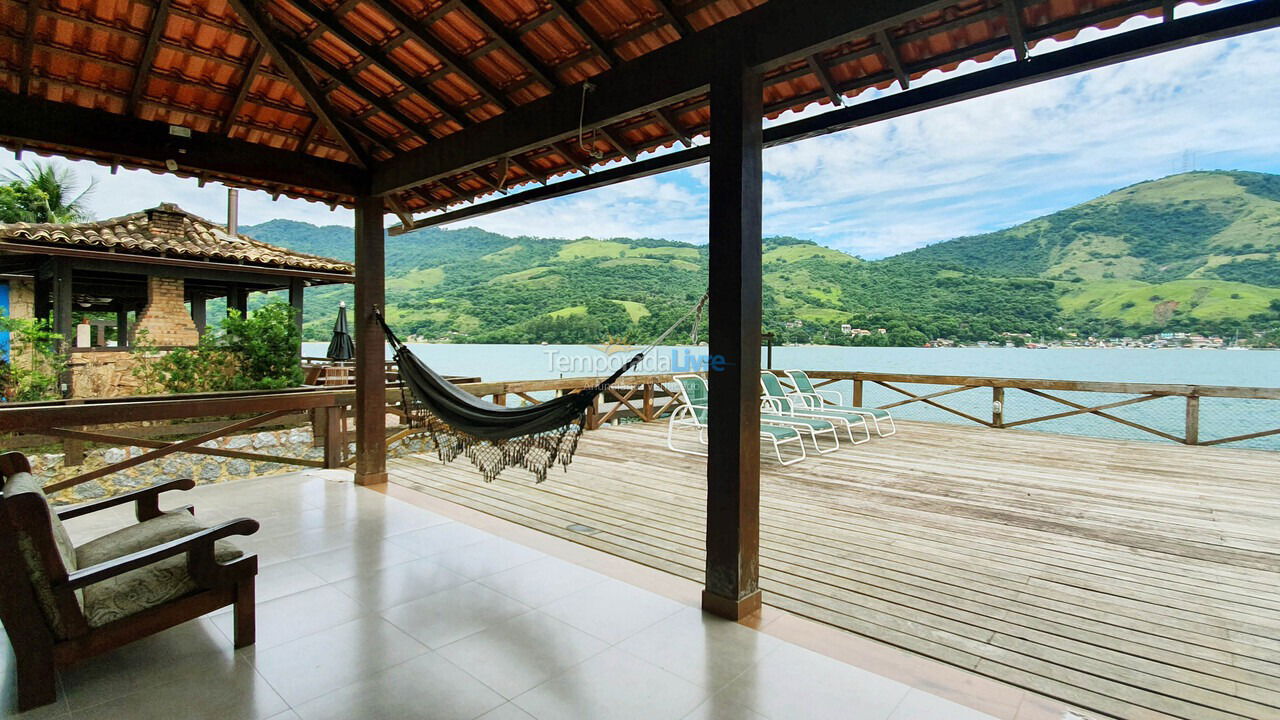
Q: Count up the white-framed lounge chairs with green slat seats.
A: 4